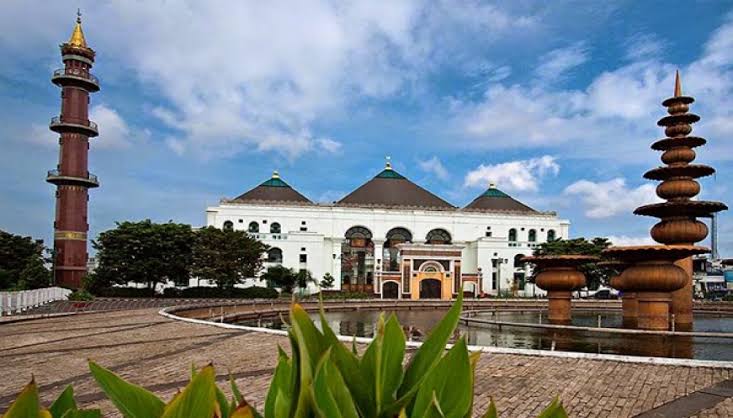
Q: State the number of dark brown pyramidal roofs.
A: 3